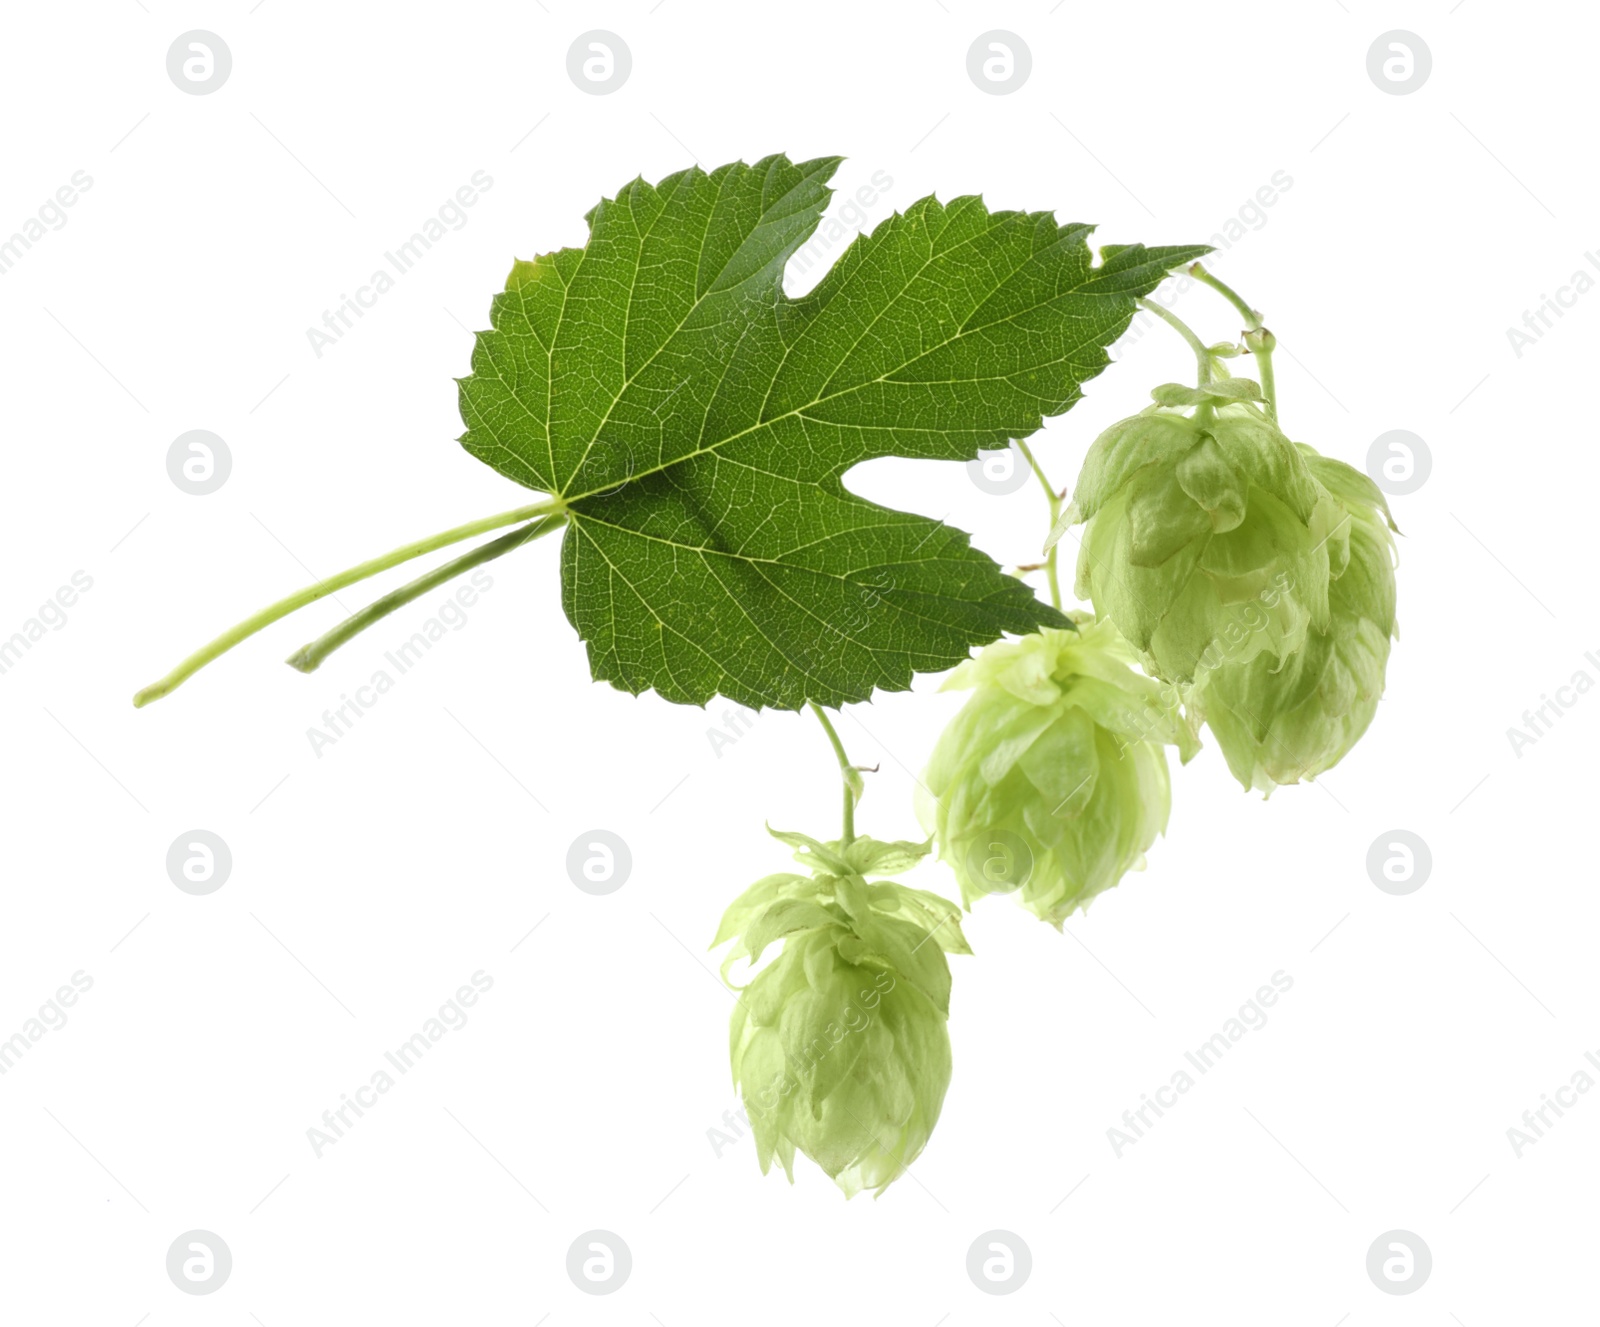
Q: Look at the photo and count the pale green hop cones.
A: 4